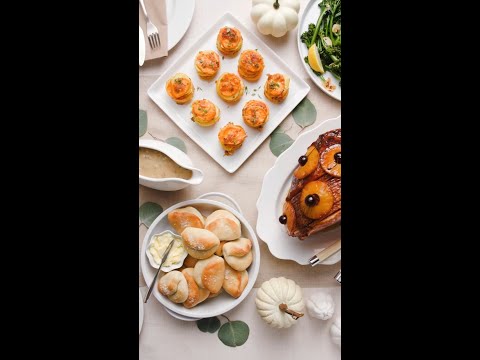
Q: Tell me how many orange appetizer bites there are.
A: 9